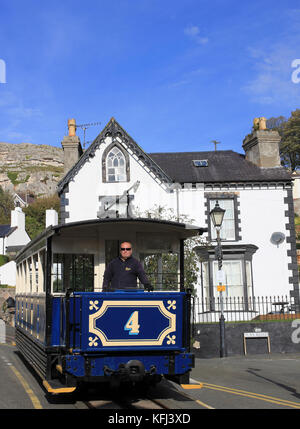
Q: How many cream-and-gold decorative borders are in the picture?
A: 1